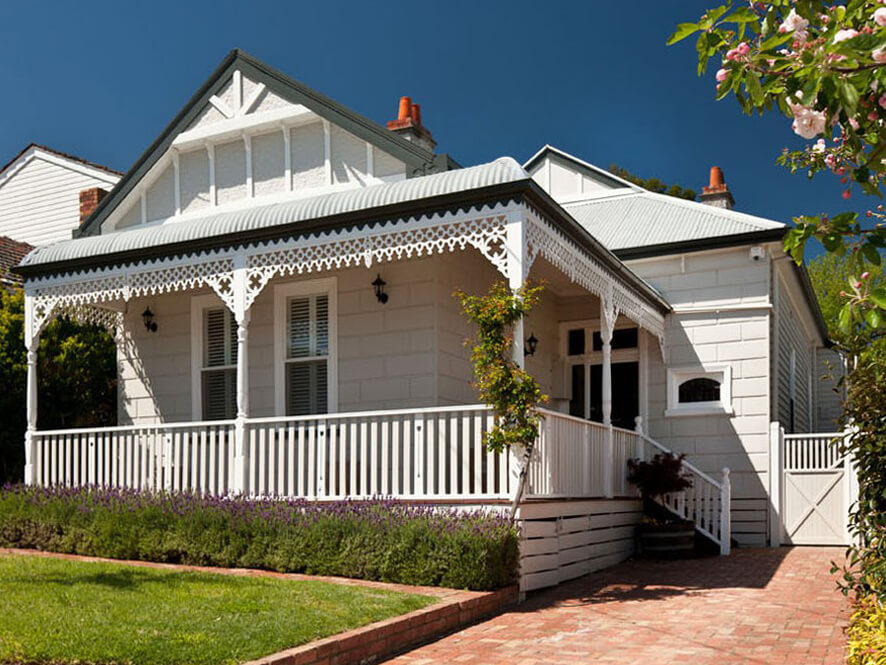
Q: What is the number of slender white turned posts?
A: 4